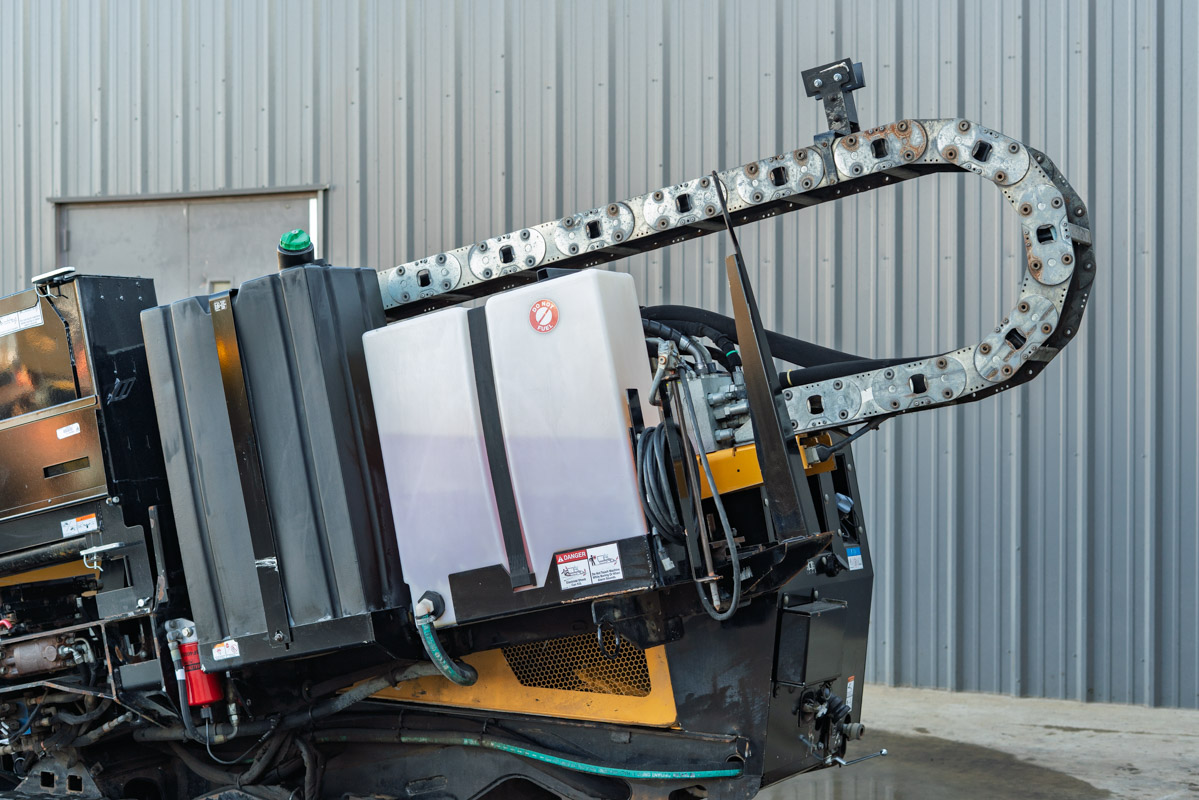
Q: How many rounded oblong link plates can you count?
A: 11